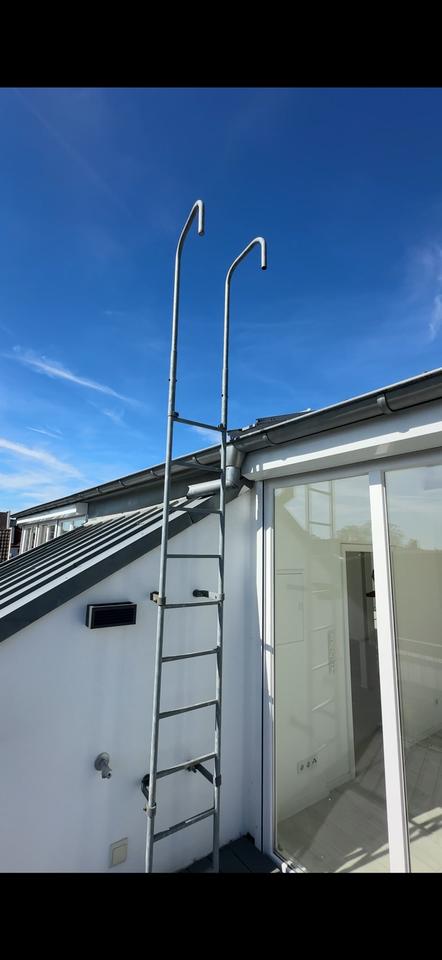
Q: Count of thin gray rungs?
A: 9